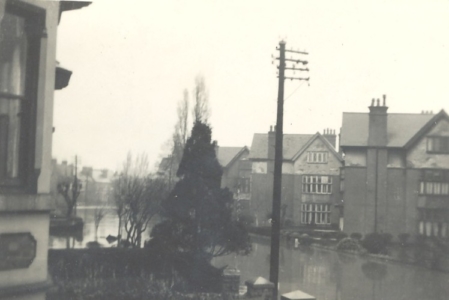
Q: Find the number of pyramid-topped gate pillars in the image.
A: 2